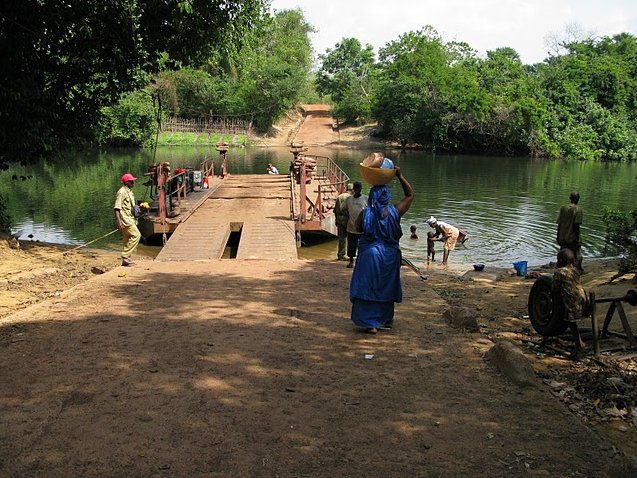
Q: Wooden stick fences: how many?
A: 1